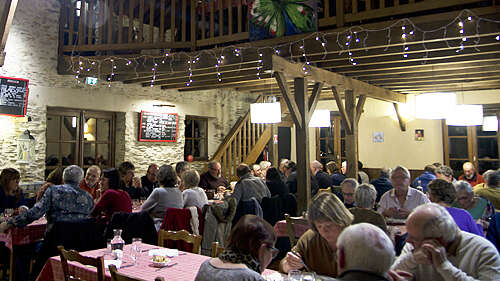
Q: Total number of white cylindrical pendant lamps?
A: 5